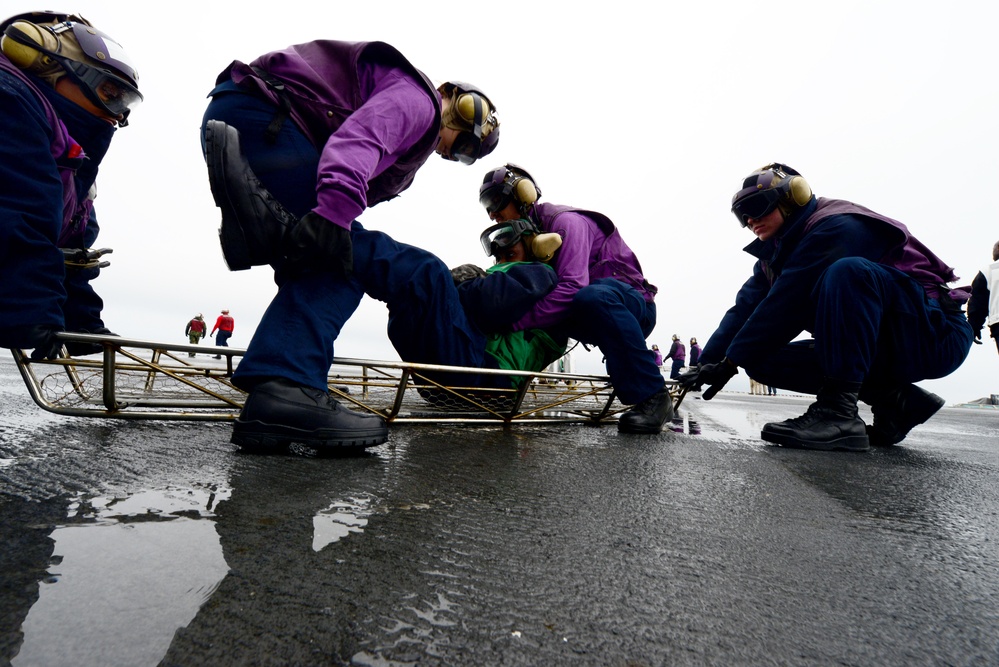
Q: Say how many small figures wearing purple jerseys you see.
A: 3